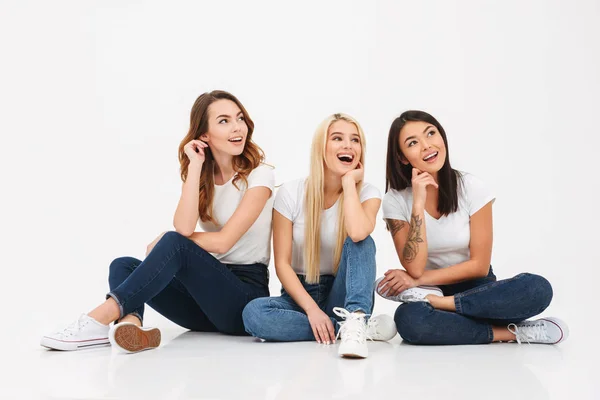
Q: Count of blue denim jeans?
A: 3